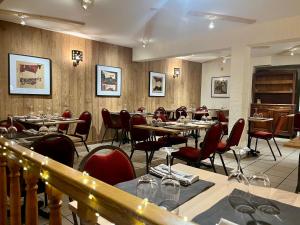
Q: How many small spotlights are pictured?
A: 6